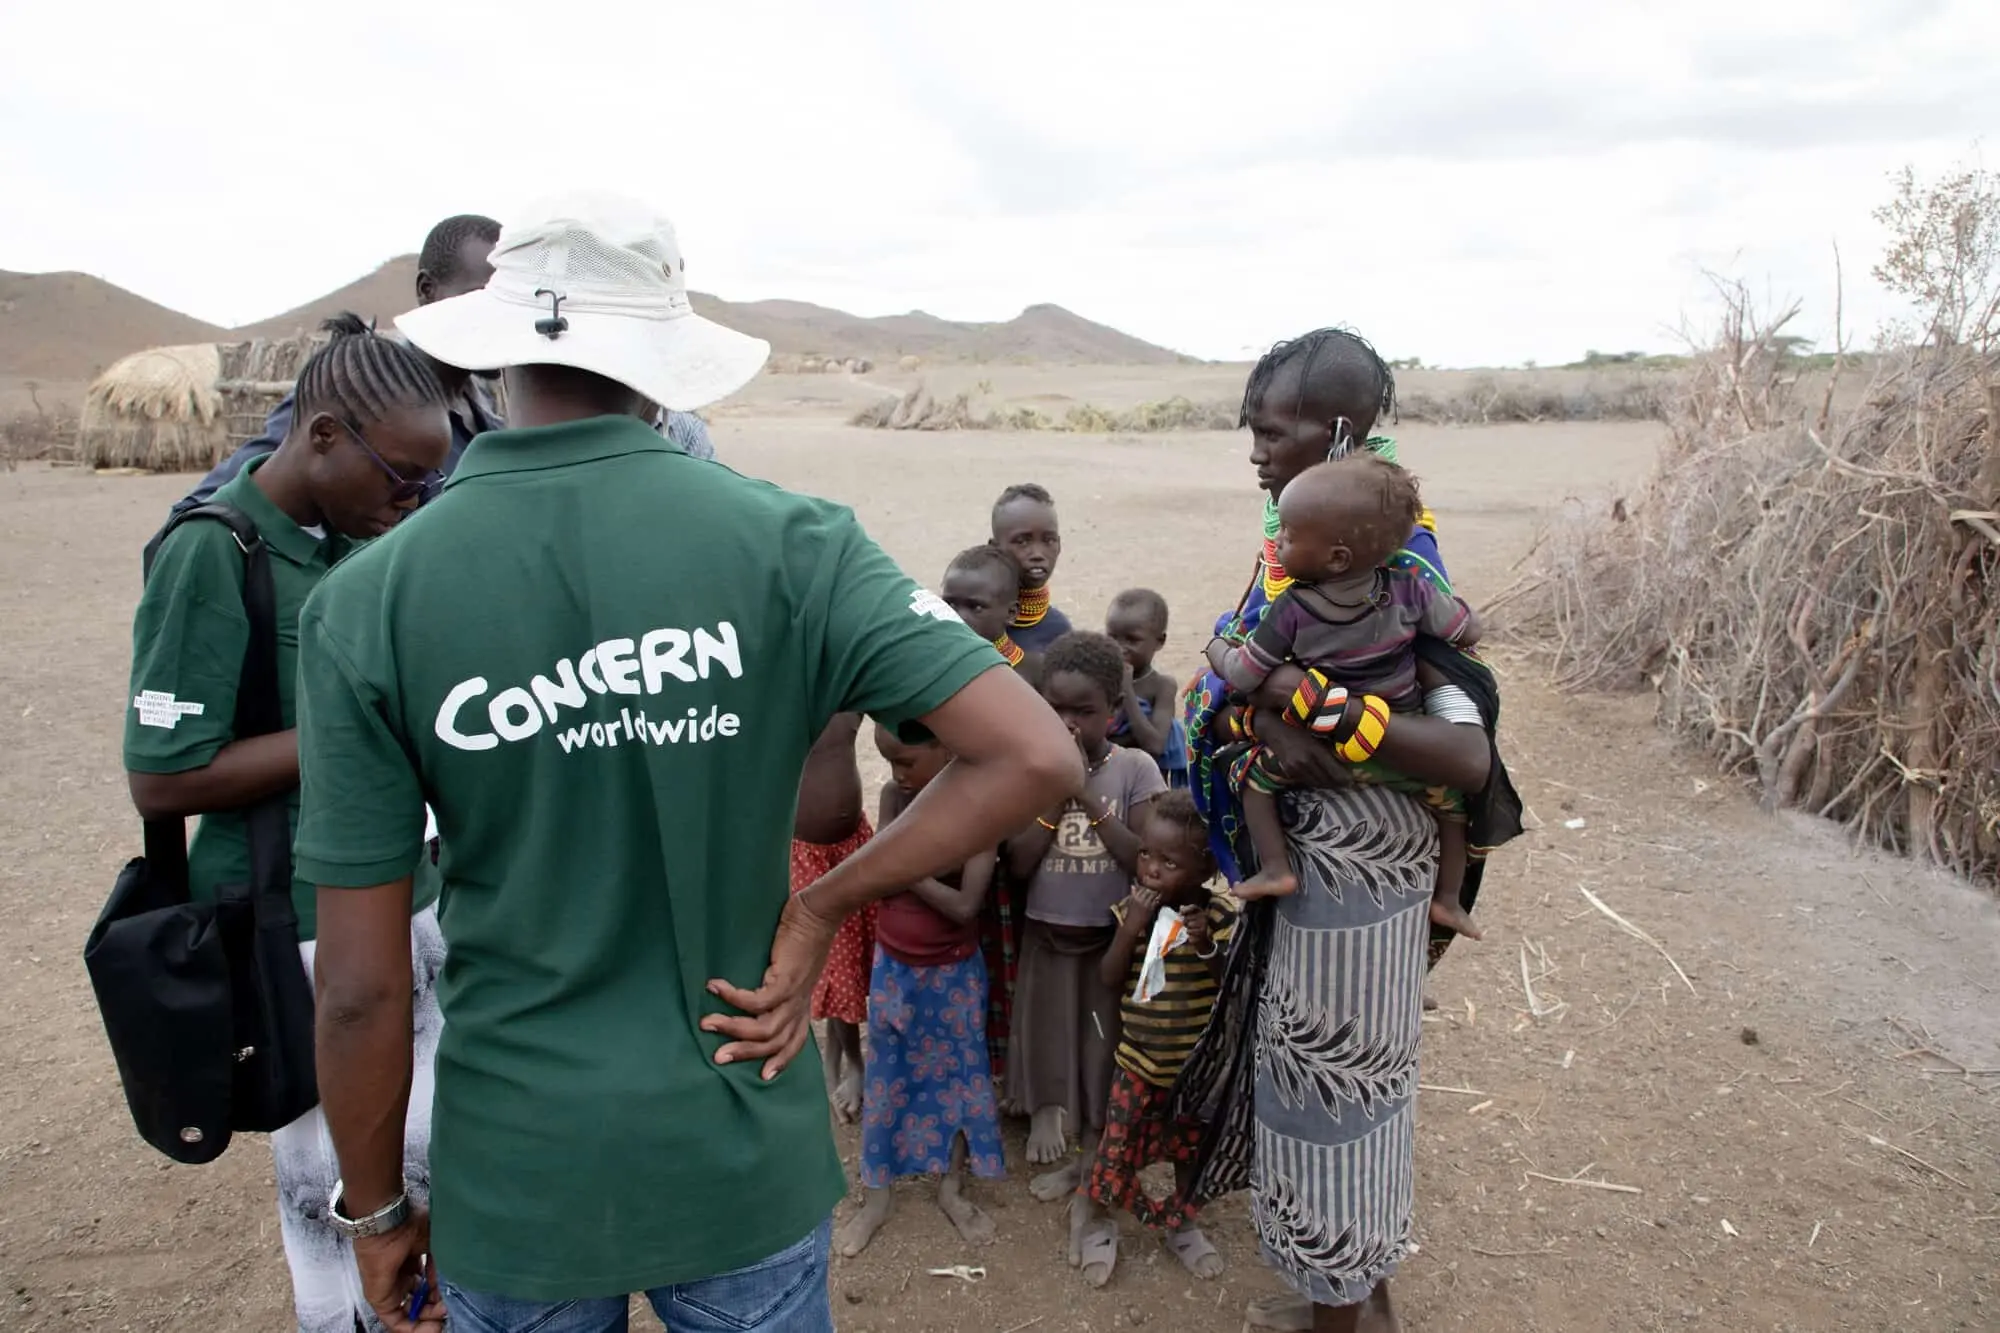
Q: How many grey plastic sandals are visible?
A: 2